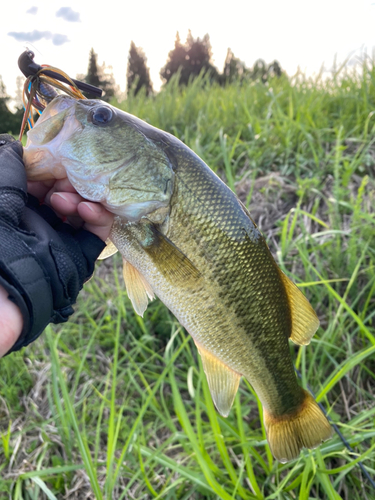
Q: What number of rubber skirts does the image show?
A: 1